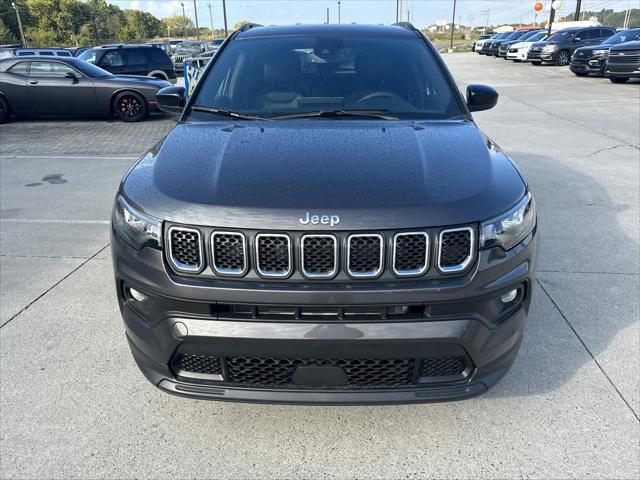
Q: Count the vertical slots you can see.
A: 7